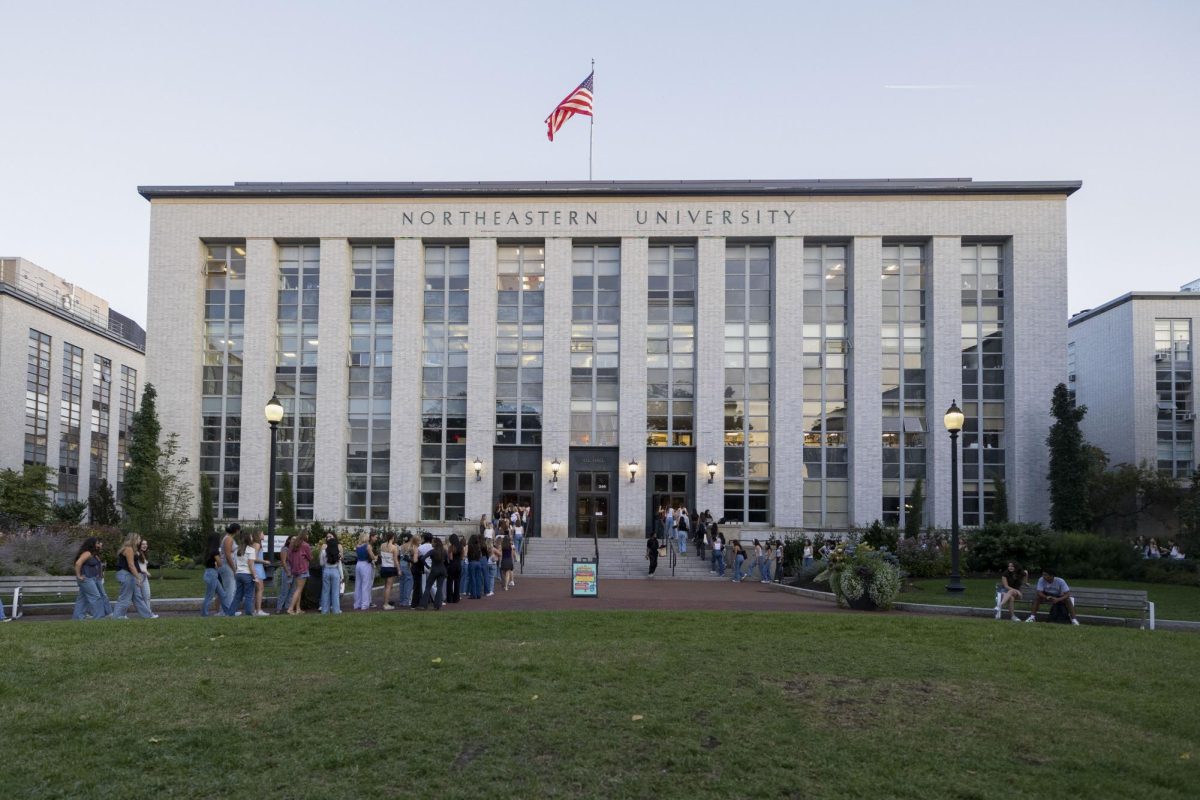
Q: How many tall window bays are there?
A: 11